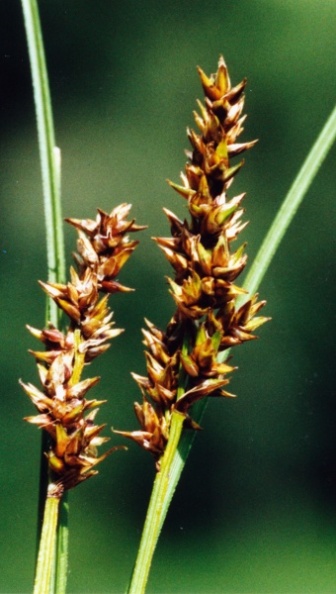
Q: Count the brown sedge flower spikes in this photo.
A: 2